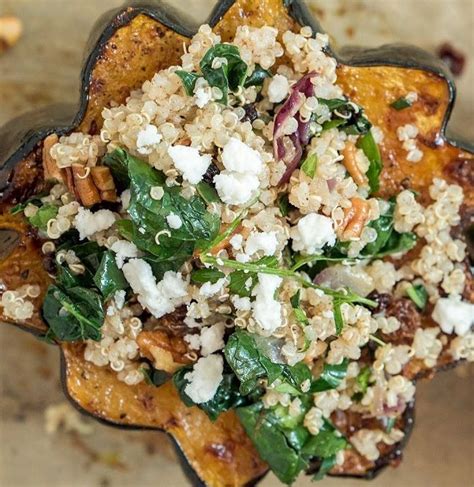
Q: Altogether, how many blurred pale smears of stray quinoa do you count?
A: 1